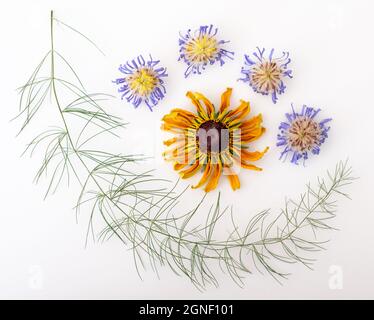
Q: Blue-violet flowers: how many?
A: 4